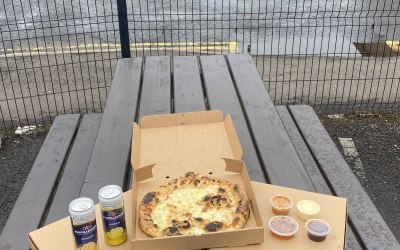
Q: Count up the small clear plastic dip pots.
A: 4